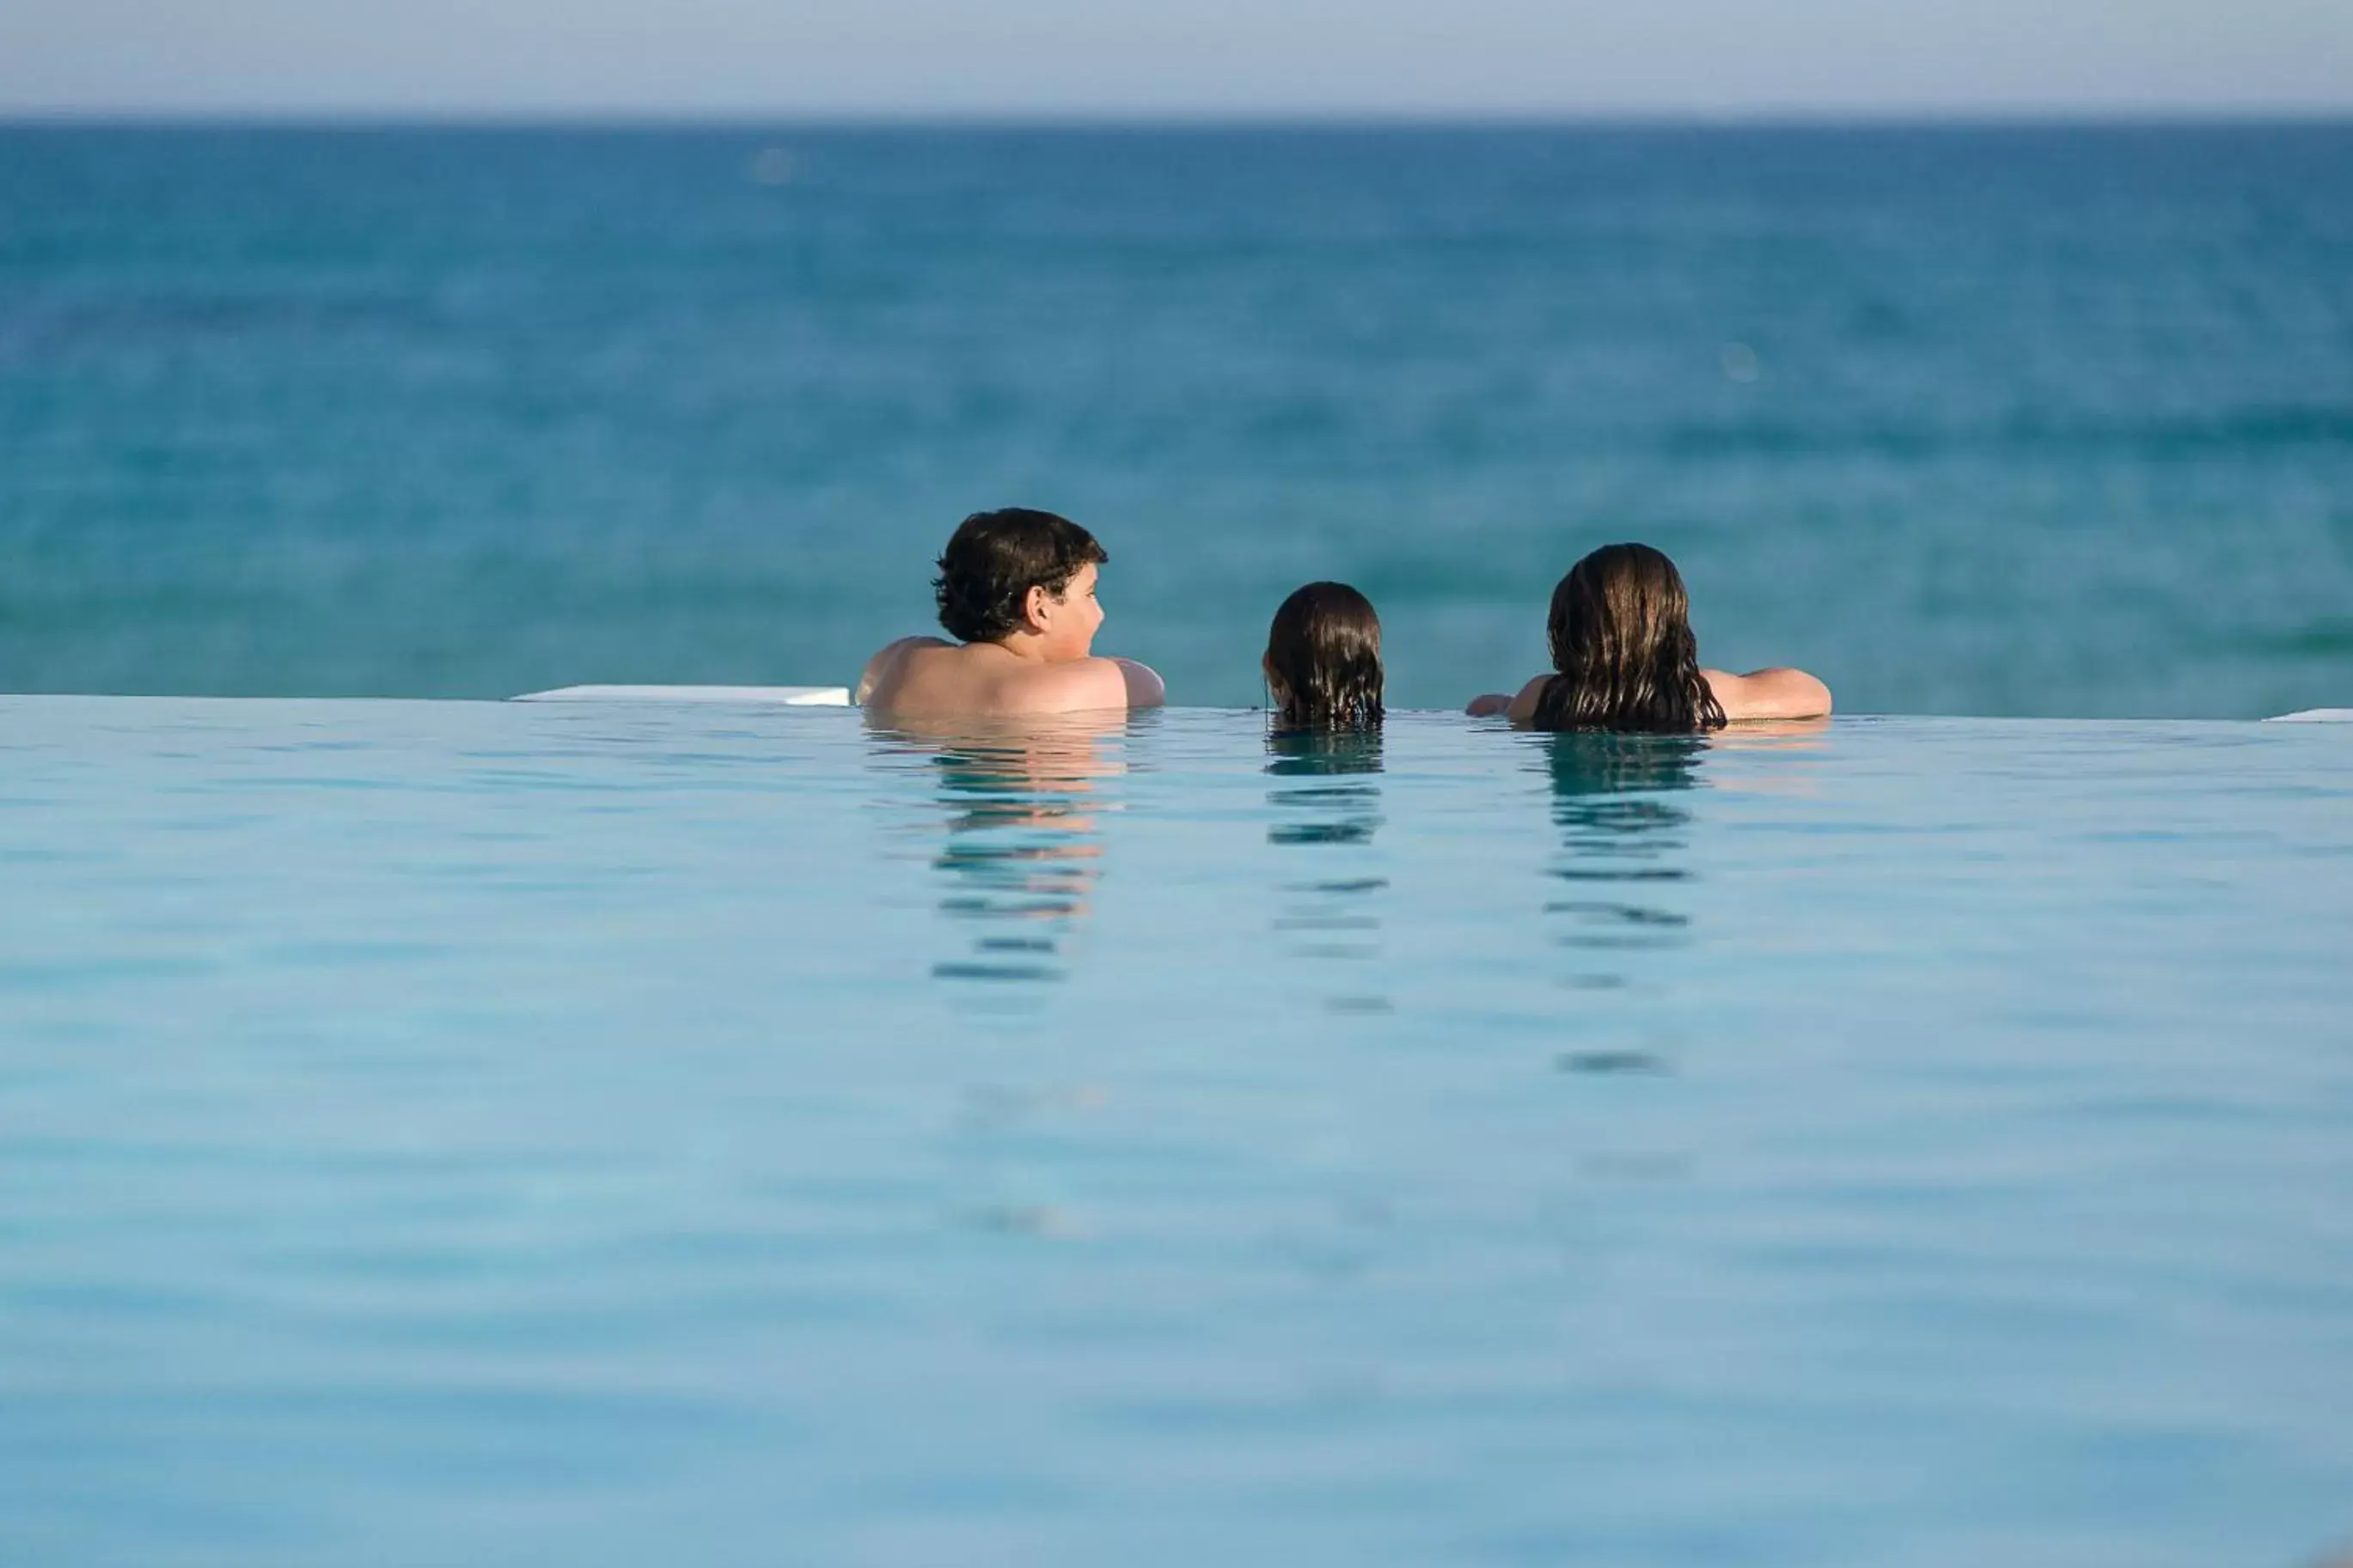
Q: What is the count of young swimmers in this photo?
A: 3